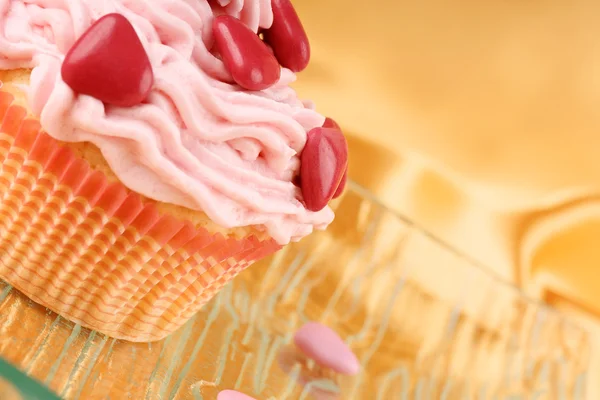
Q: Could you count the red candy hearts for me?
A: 5